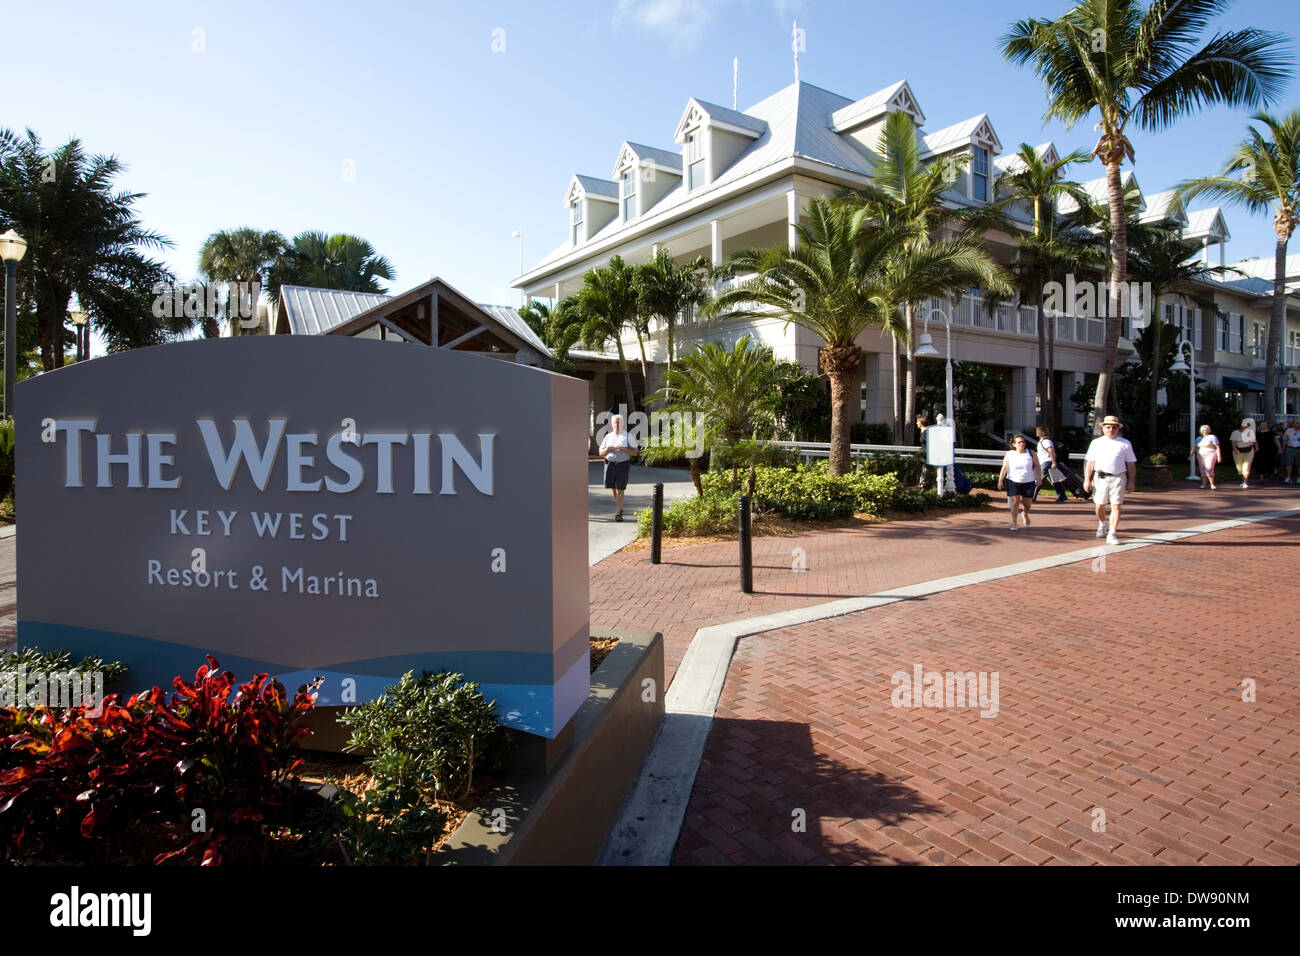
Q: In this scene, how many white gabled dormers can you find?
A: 9